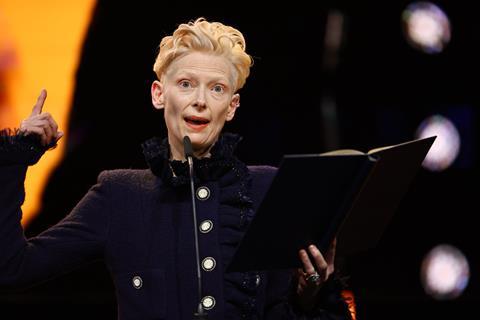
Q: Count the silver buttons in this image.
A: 5